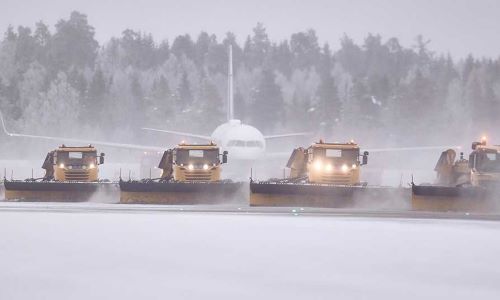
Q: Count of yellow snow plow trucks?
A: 4